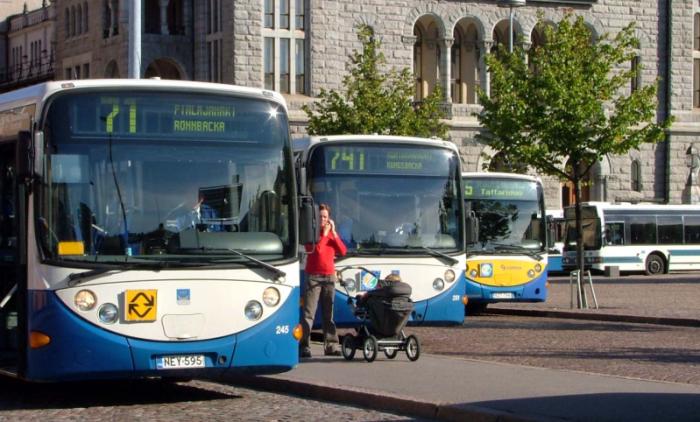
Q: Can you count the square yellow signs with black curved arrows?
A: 1